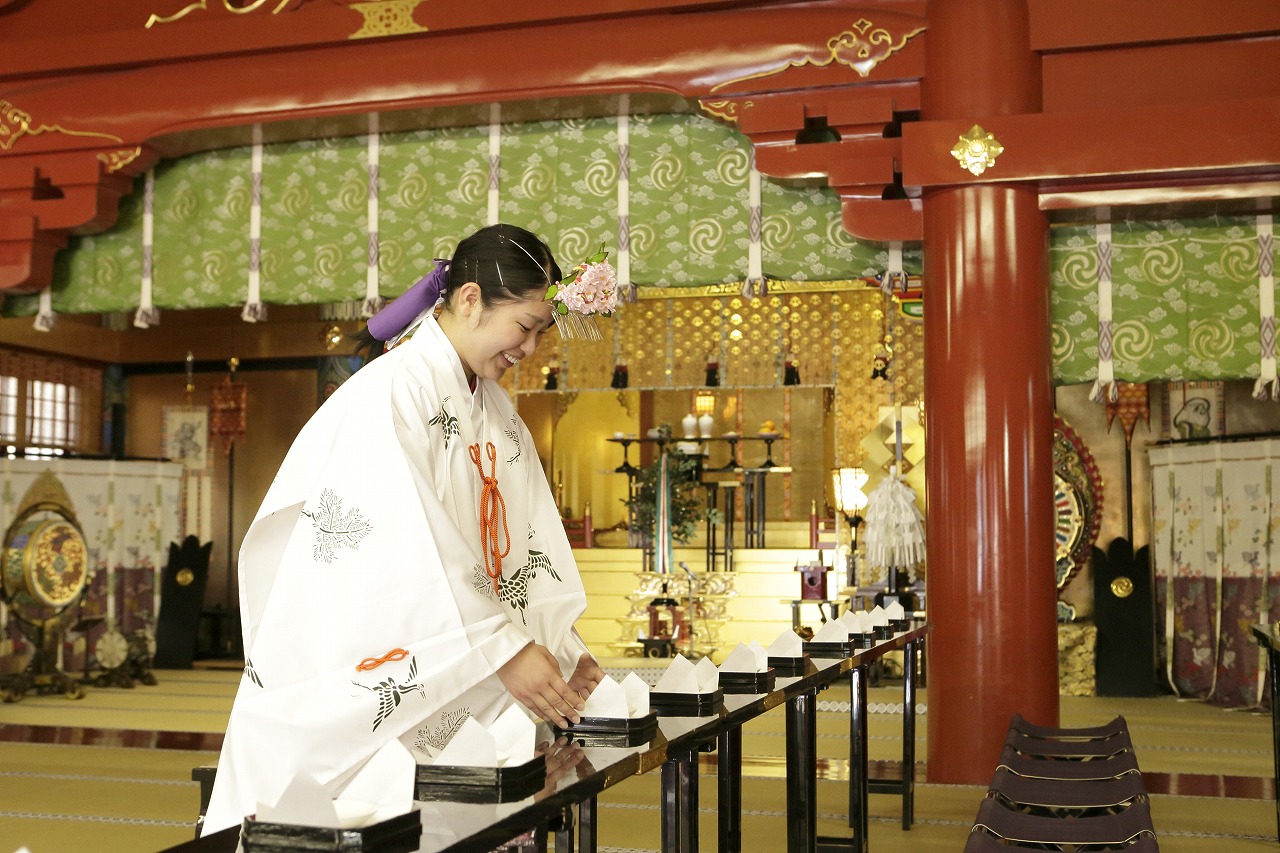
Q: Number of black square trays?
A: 10